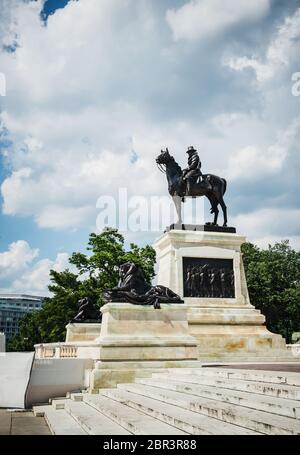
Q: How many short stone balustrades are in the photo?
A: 1